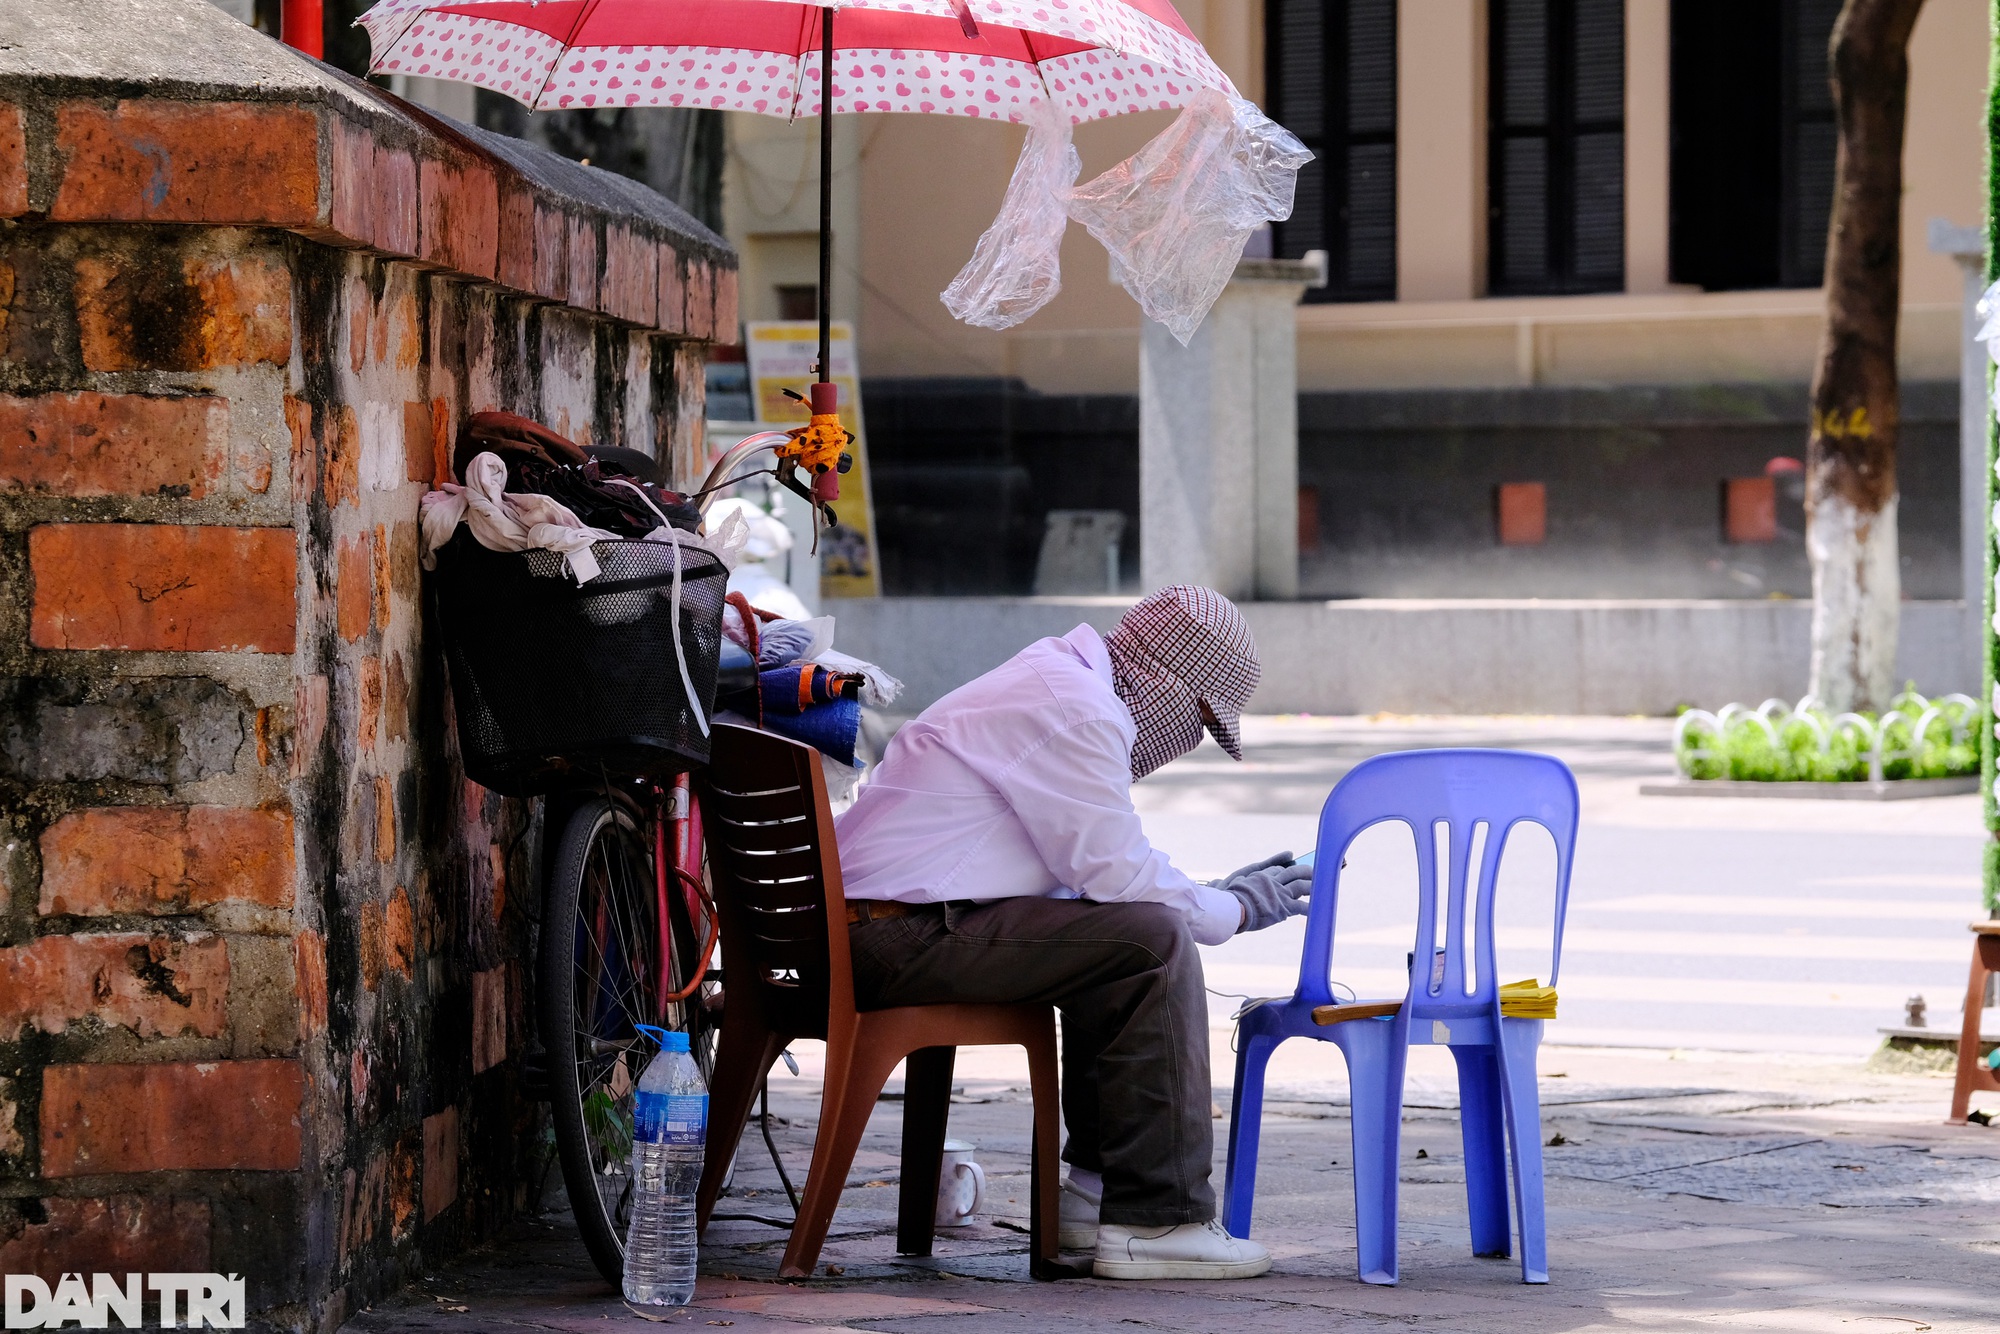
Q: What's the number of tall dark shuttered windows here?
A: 3